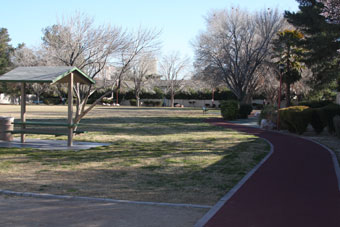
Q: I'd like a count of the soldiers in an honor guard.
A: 0